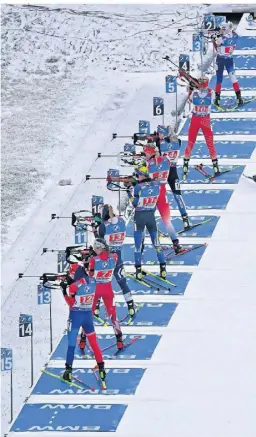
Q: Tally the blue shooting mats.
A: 15